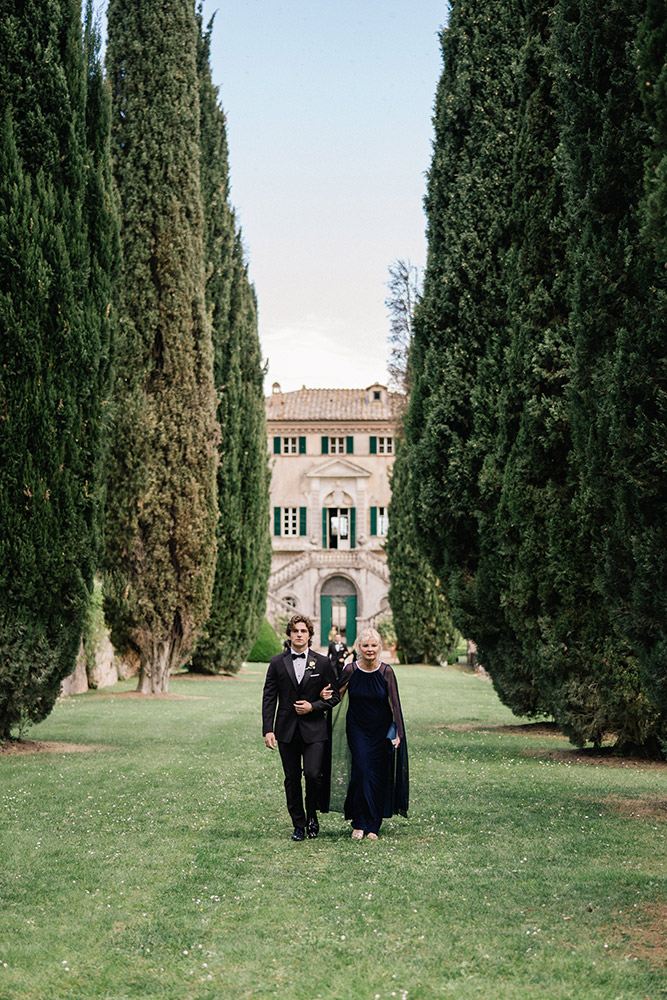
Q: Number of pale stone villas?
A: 1